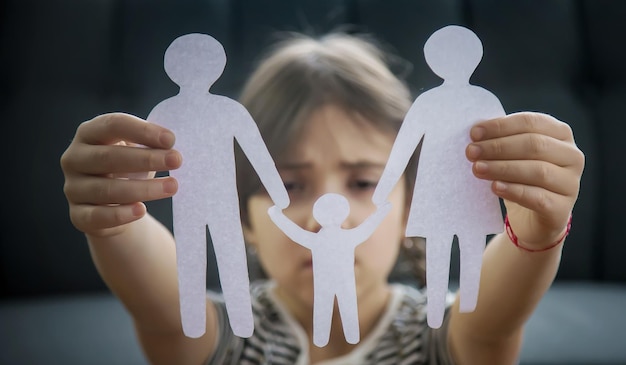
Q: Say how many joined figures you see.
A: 3